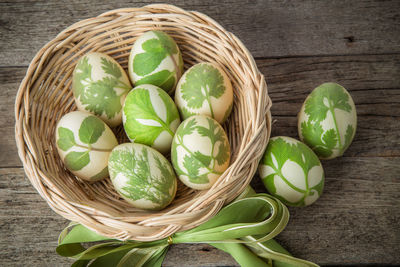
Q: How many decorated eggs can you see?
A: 9